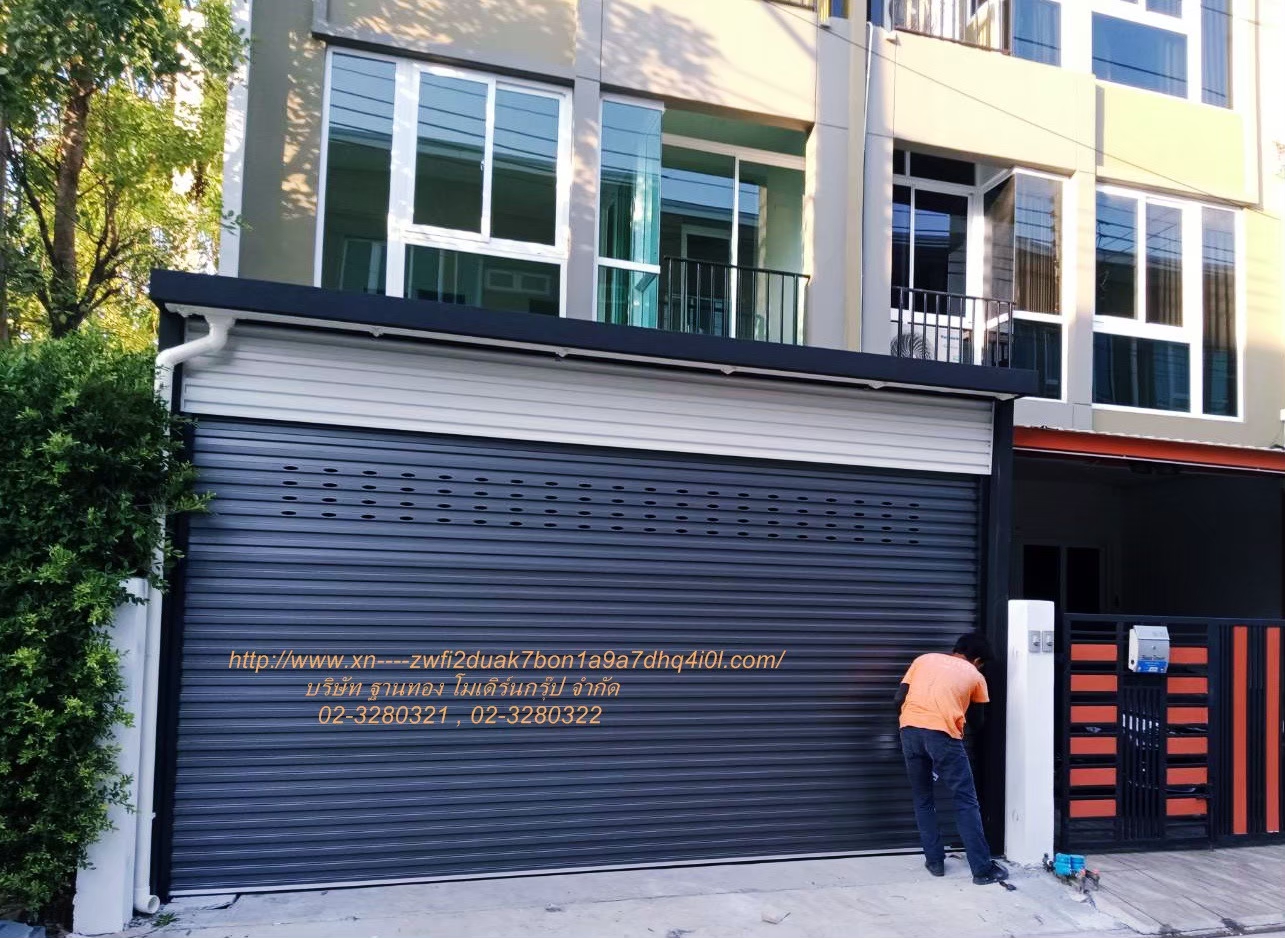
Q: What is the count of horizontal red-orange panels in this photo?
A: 12